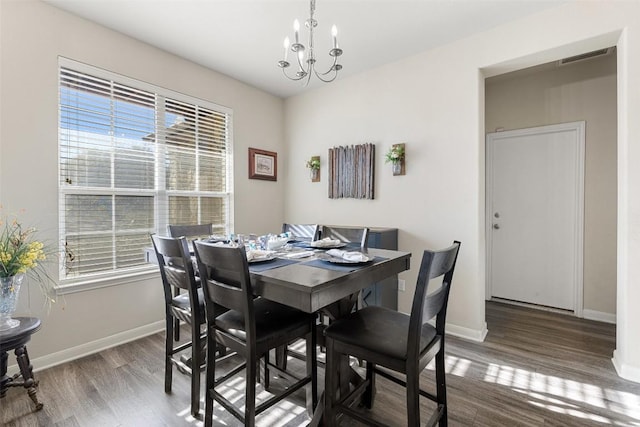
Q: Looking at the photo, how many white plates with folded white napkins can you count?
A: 3